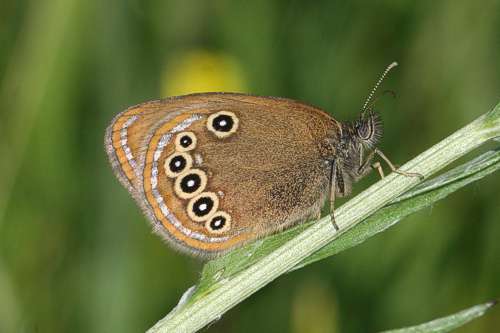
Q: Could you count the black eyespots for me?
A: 6